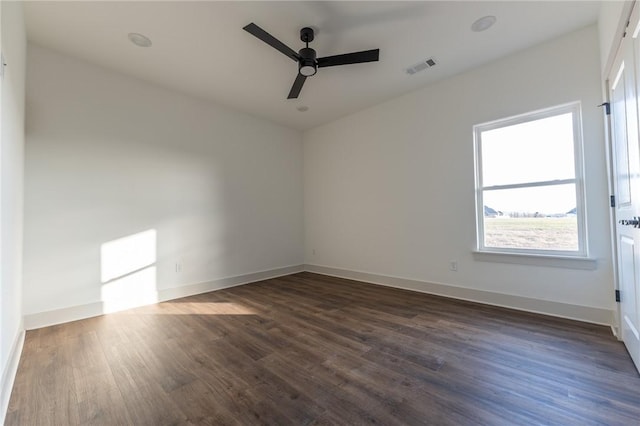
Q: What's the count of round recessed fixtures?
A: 3